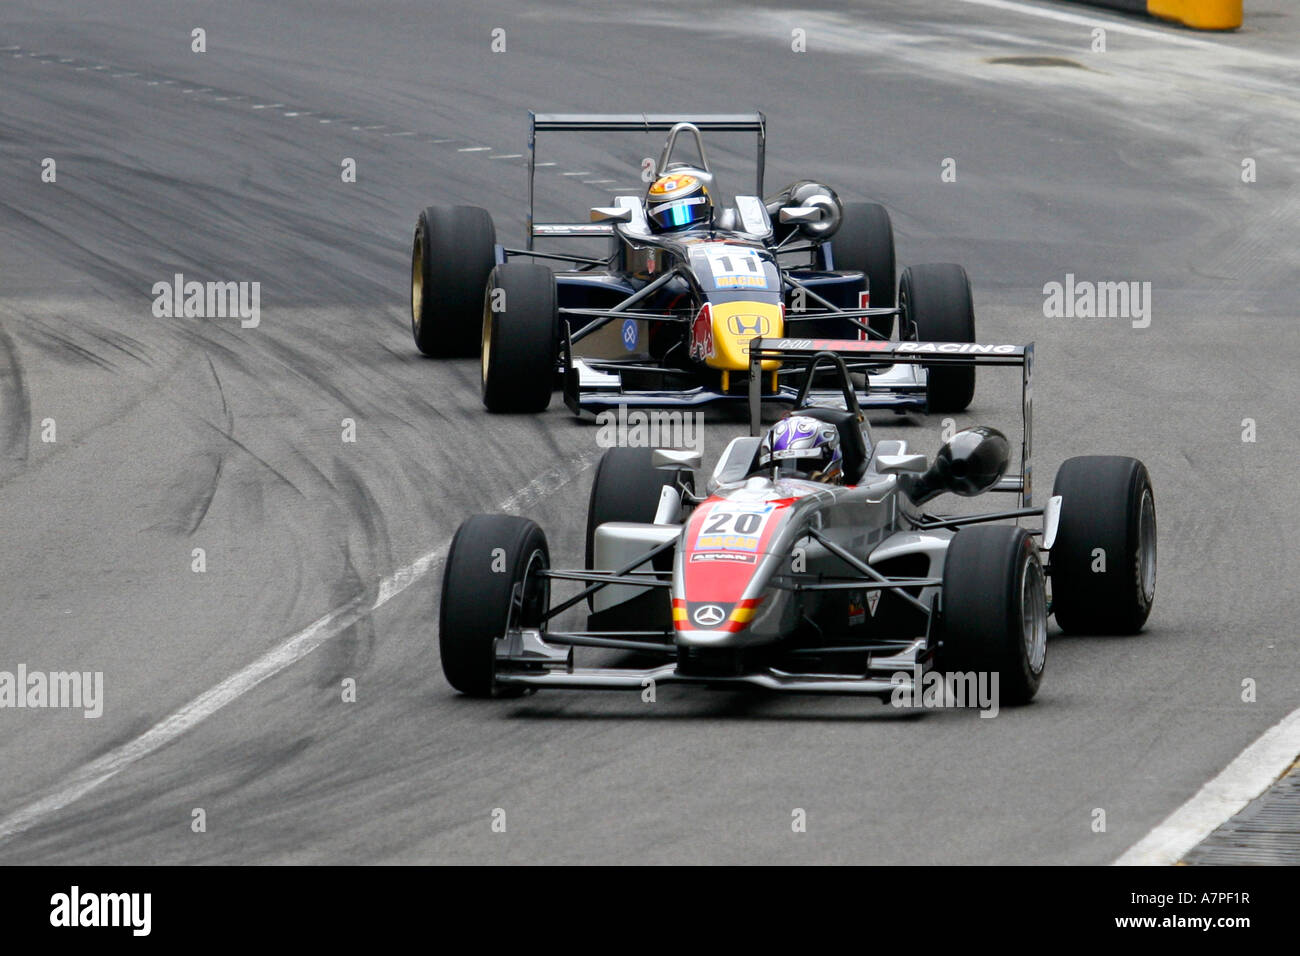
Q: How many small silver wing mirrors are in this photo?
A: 4